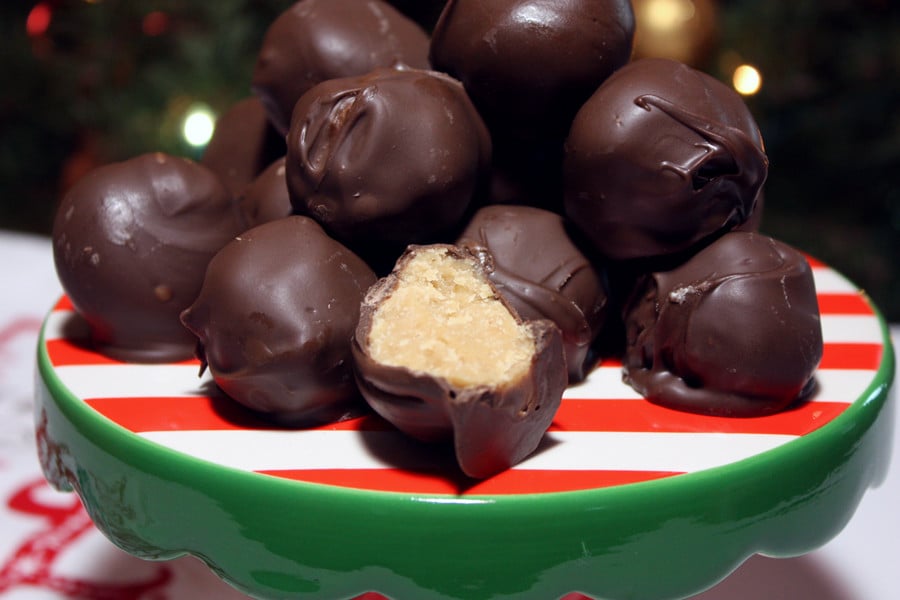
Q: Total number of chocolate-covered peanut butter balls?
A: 11